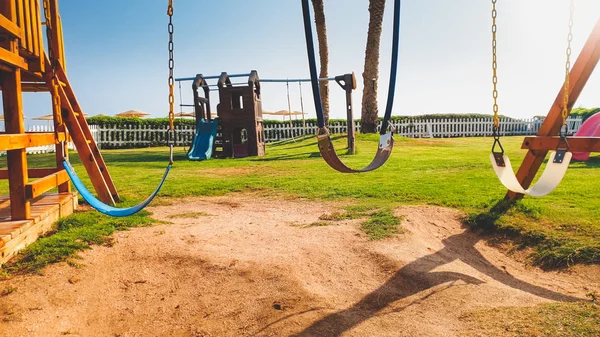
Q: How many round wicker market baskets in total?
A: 0